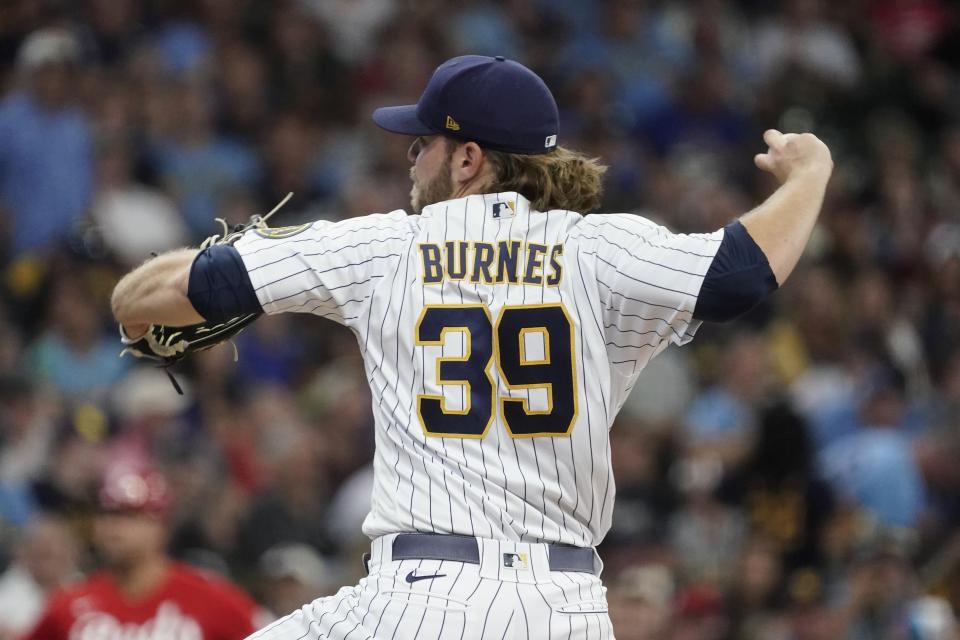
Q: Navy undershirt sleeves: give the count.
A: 2